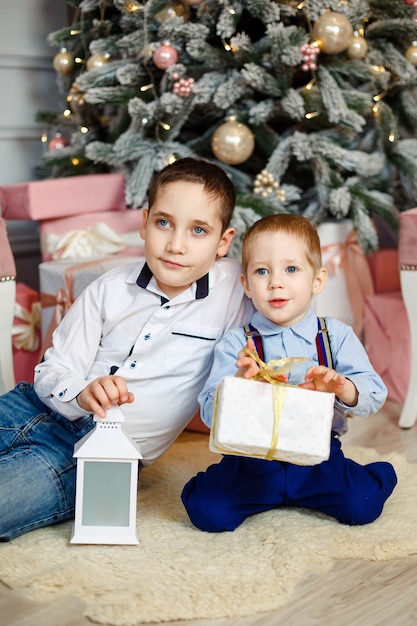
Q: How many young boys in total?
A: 2